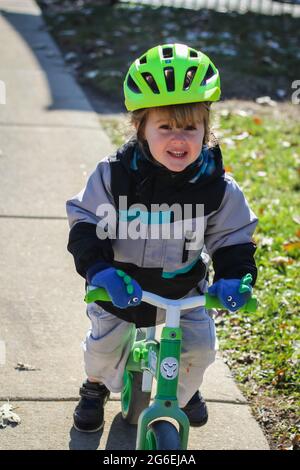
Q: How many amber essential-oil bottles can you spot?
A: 0